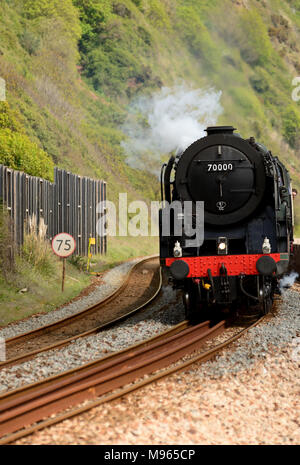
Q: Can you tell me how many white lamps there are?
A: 2